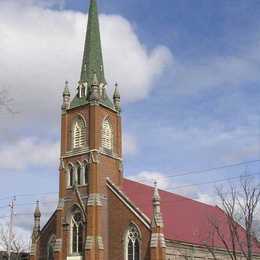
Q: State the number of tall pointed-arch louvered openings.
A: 2